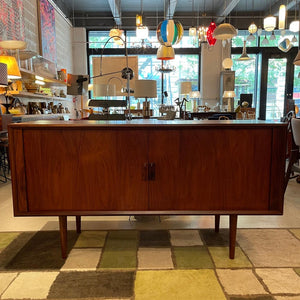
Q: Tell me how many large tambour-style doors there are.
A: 2